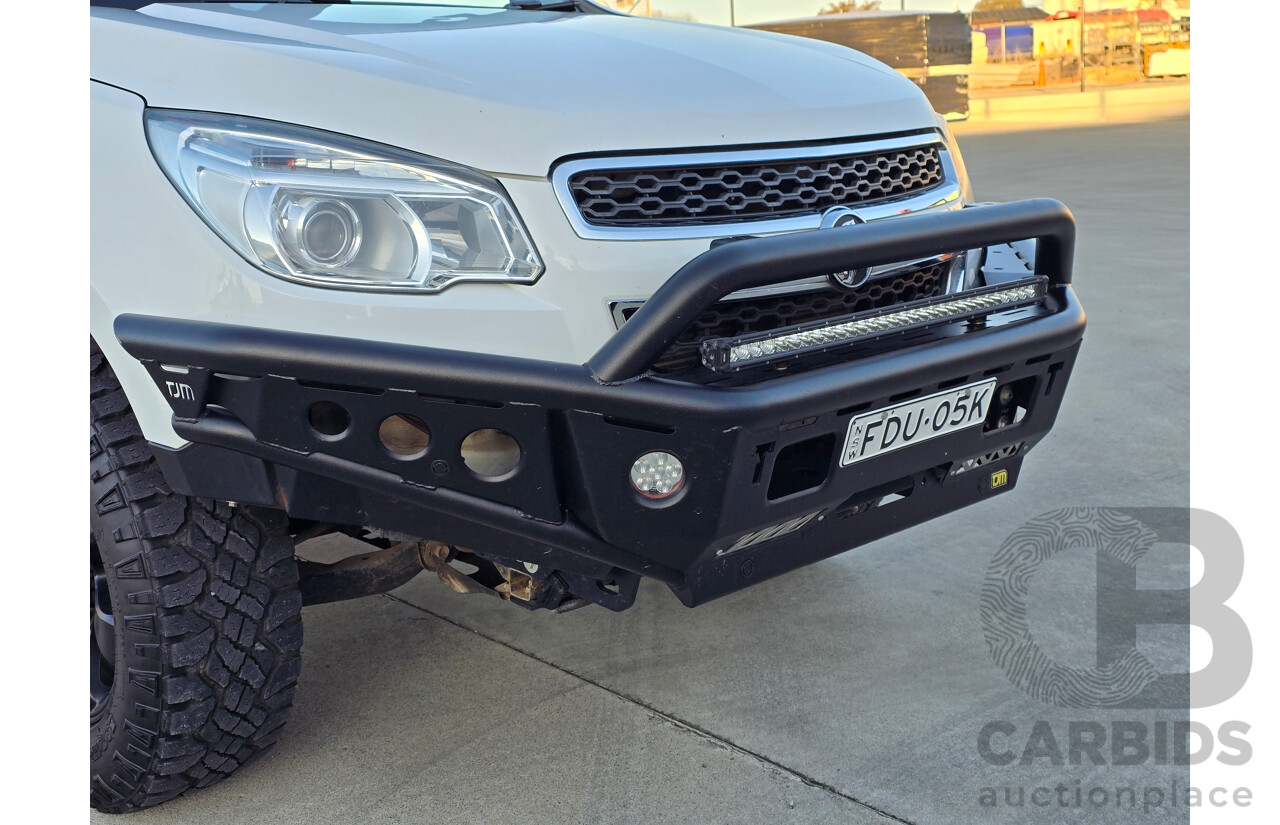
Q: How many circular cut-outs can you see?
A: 3